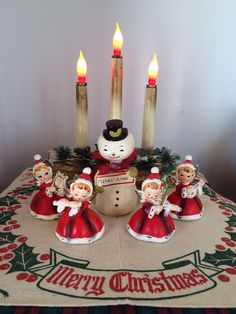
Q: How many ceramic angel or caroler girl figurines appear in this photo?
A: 4